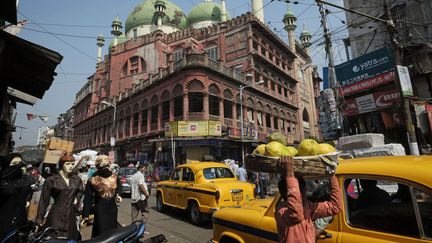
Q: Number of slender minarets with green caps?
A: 5